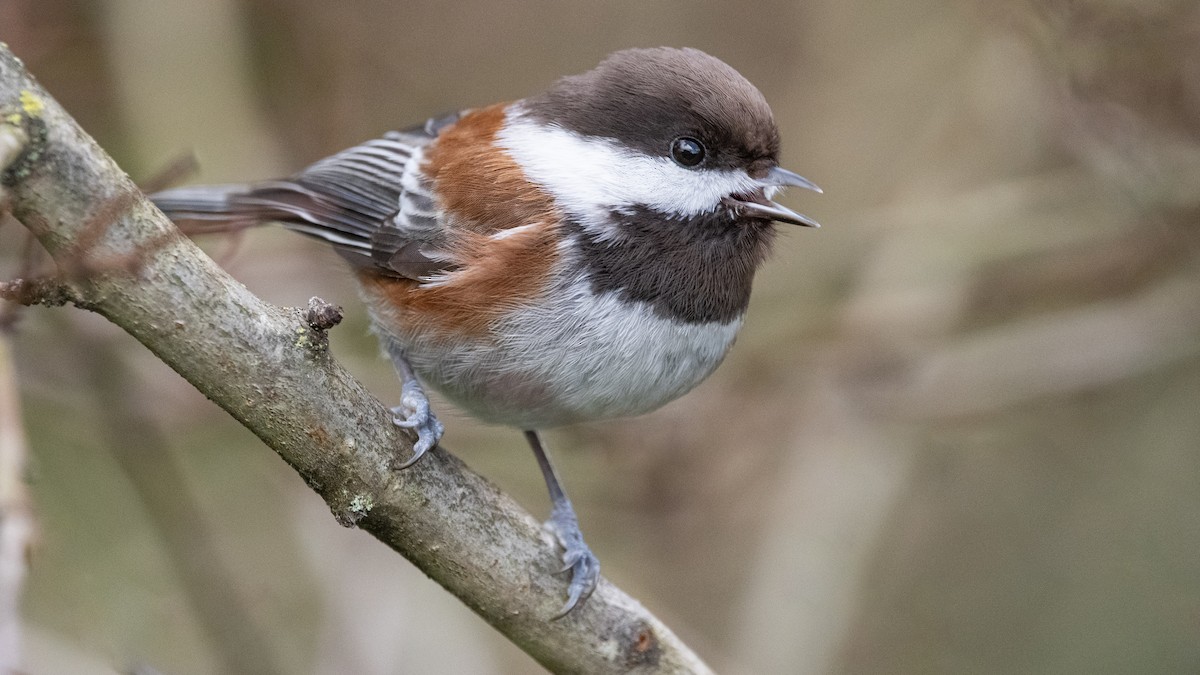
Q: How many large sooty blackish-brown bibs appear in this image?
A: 1